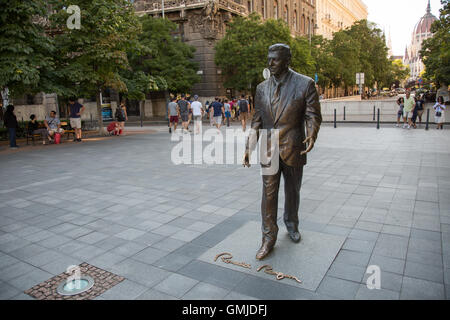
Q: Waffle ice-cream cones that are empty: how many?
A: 0